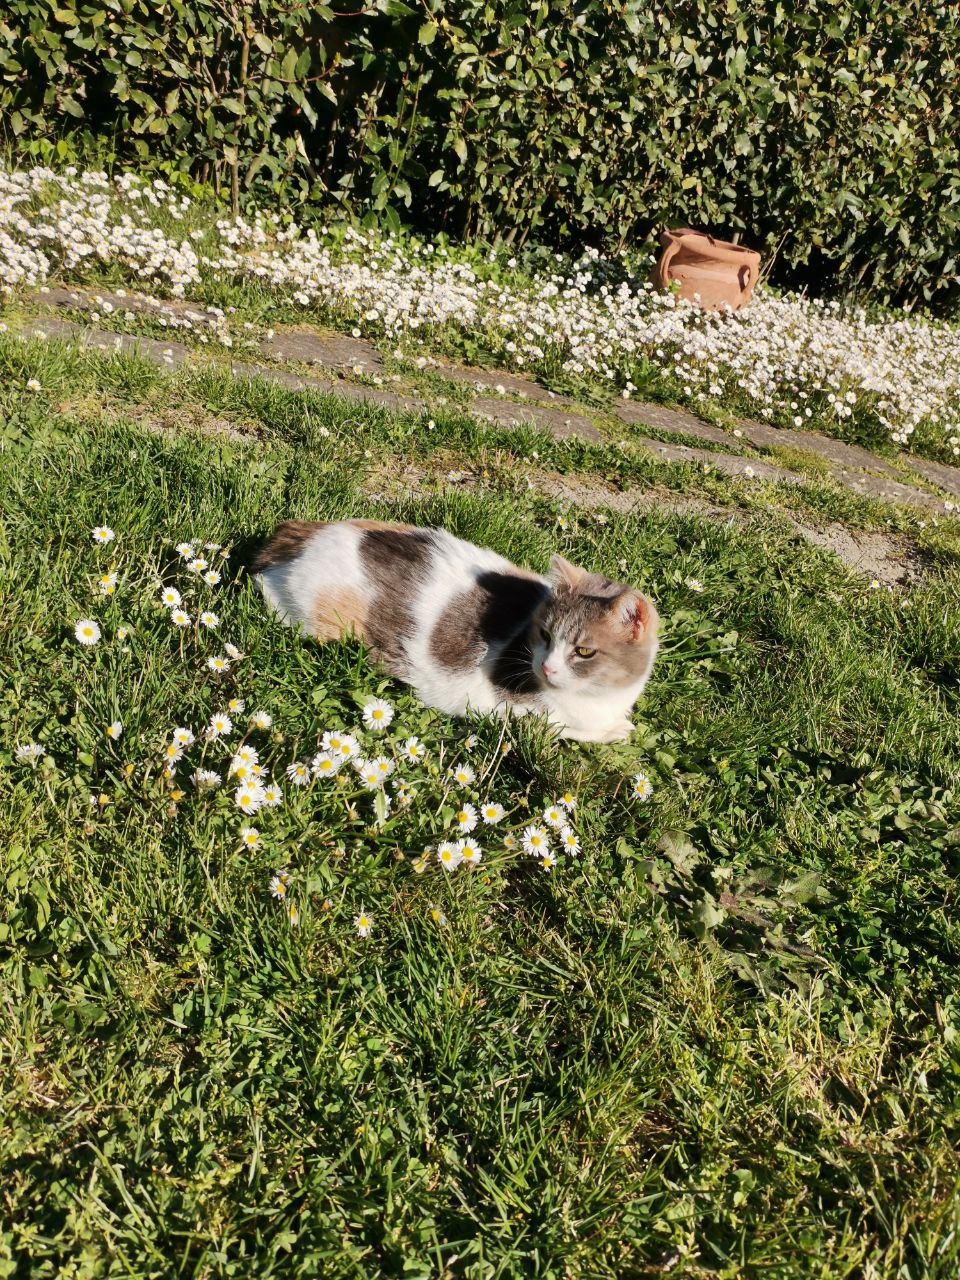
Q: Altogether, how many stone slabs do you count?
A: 11